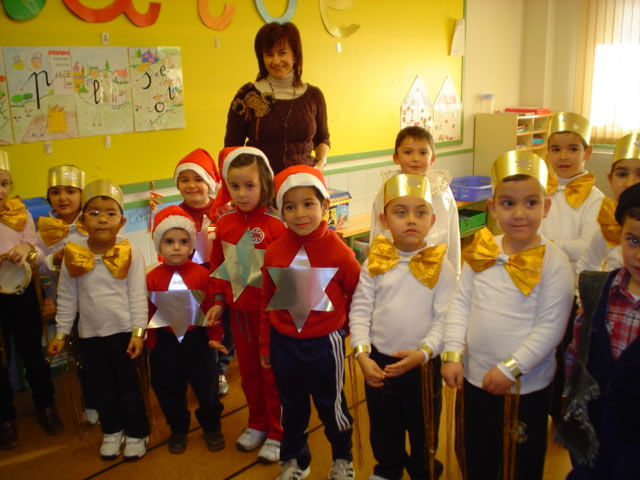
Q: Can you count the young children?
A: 13